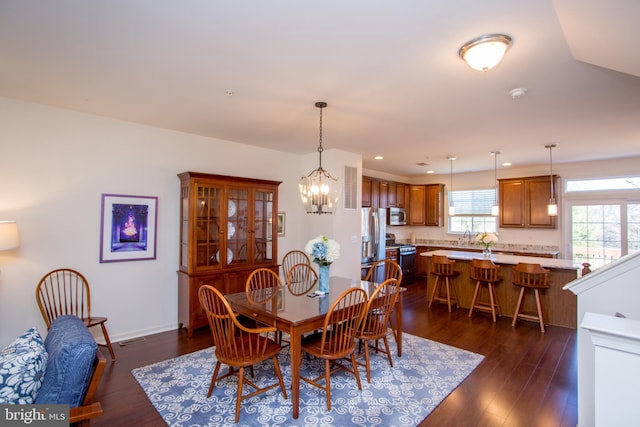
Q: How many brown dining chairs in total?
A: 8